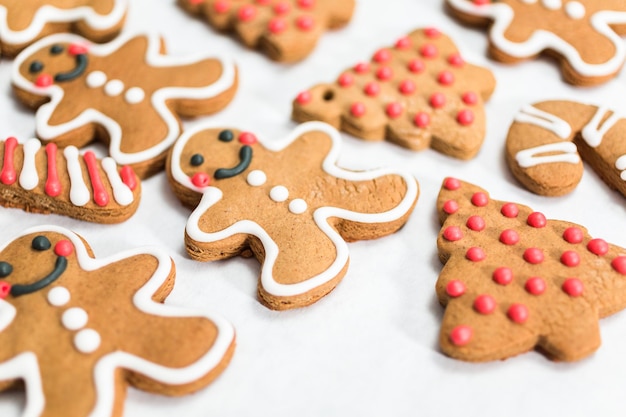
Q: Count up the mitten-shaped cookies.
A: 0